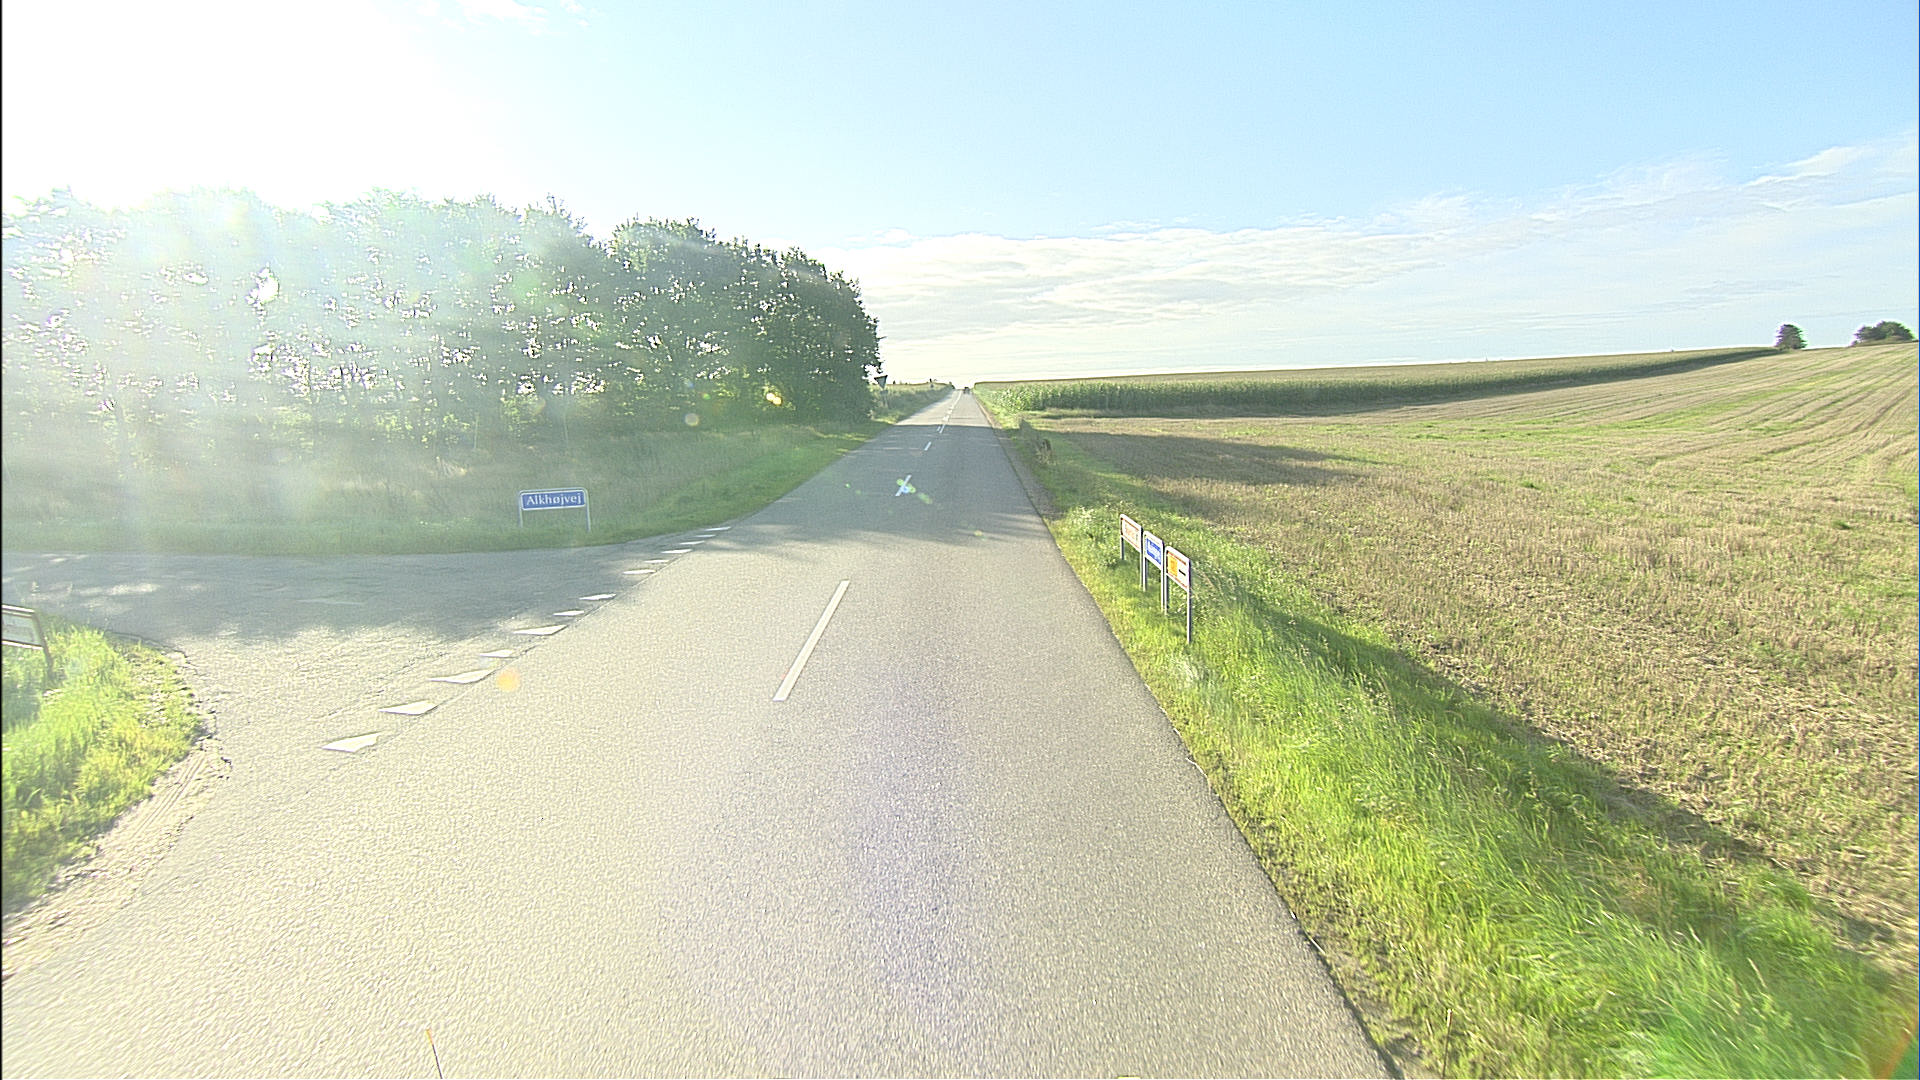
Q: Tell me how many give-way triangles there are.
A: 13